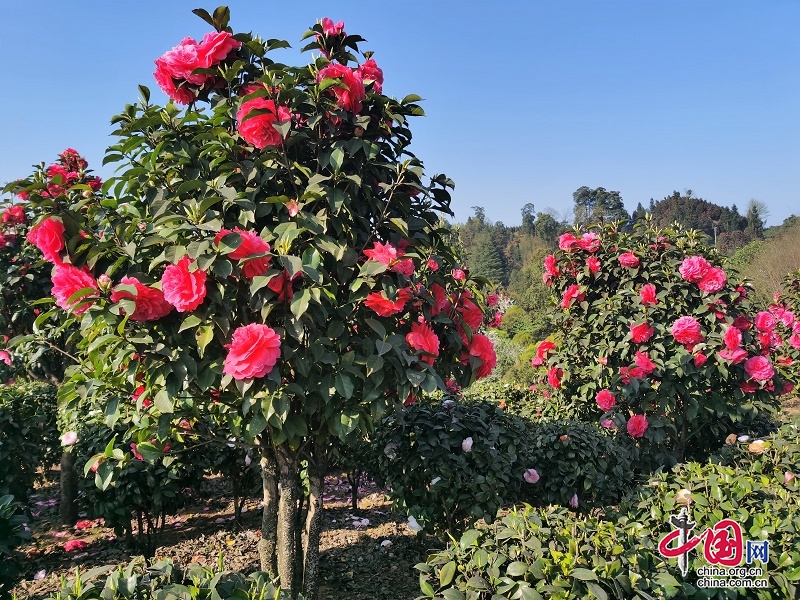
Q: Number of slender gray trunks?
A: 3